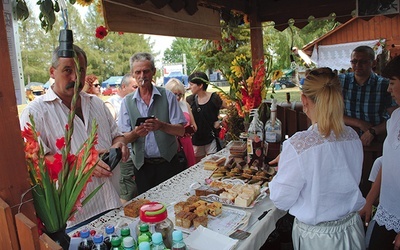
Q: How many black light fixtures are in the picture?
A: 1